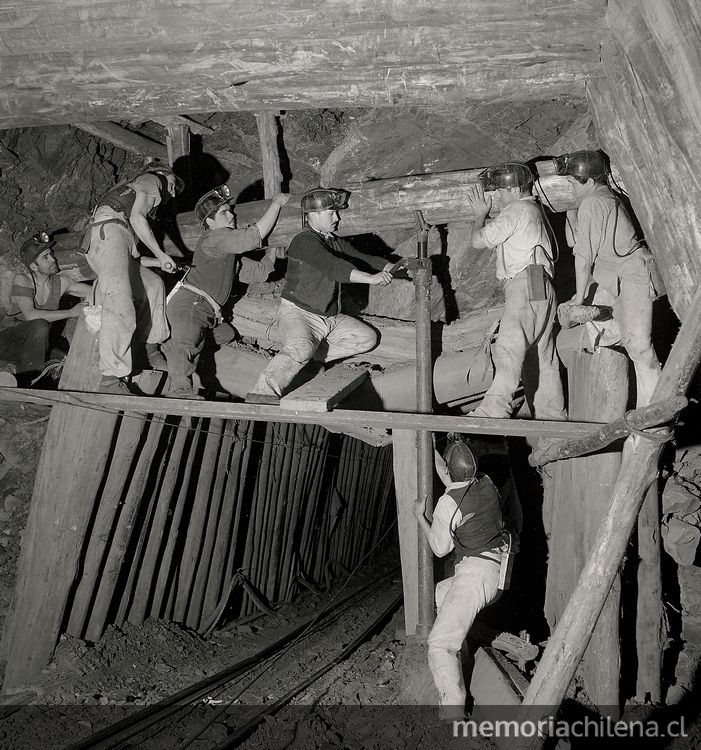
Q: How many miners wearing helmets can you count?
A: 7